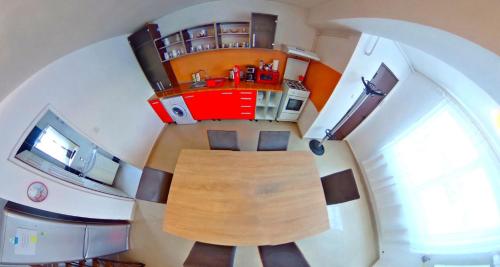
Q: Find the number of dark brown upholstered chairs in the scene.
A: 6